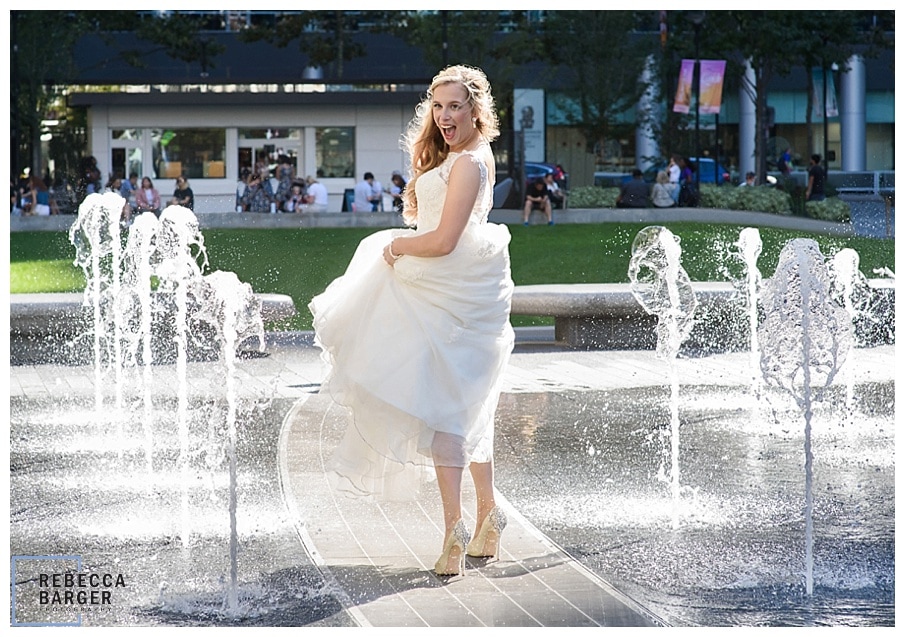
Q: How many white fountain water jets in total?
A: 9